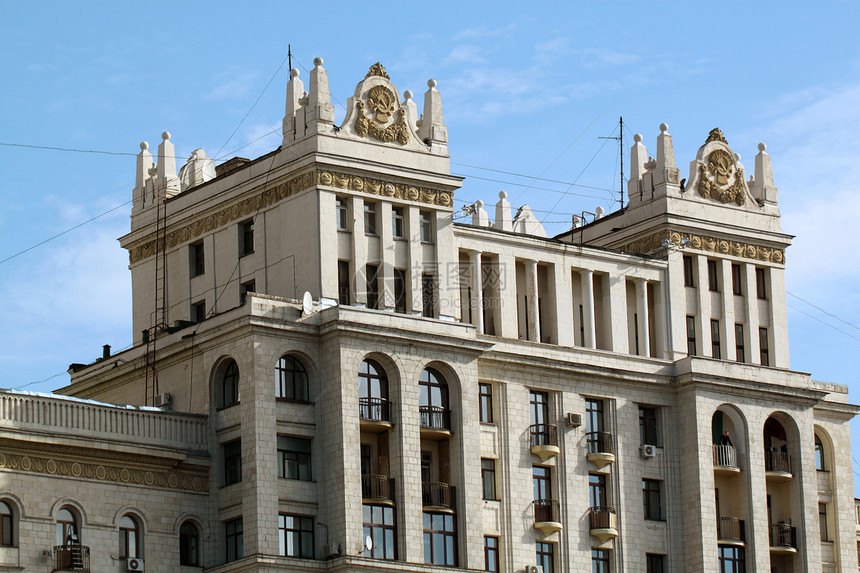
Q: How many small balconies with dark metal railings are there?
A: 13